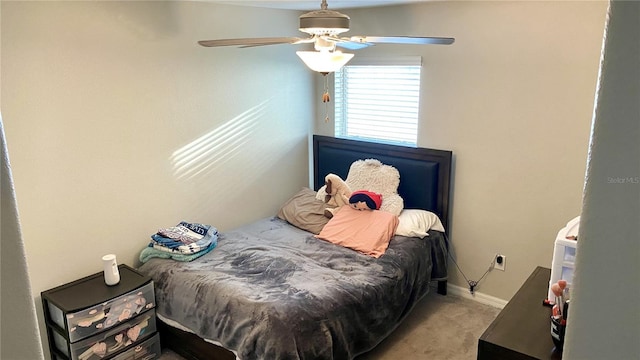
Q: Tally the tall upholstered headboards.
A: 1